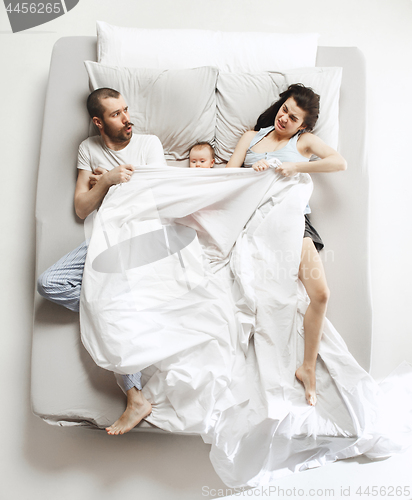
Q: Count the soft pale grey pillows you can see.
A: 2